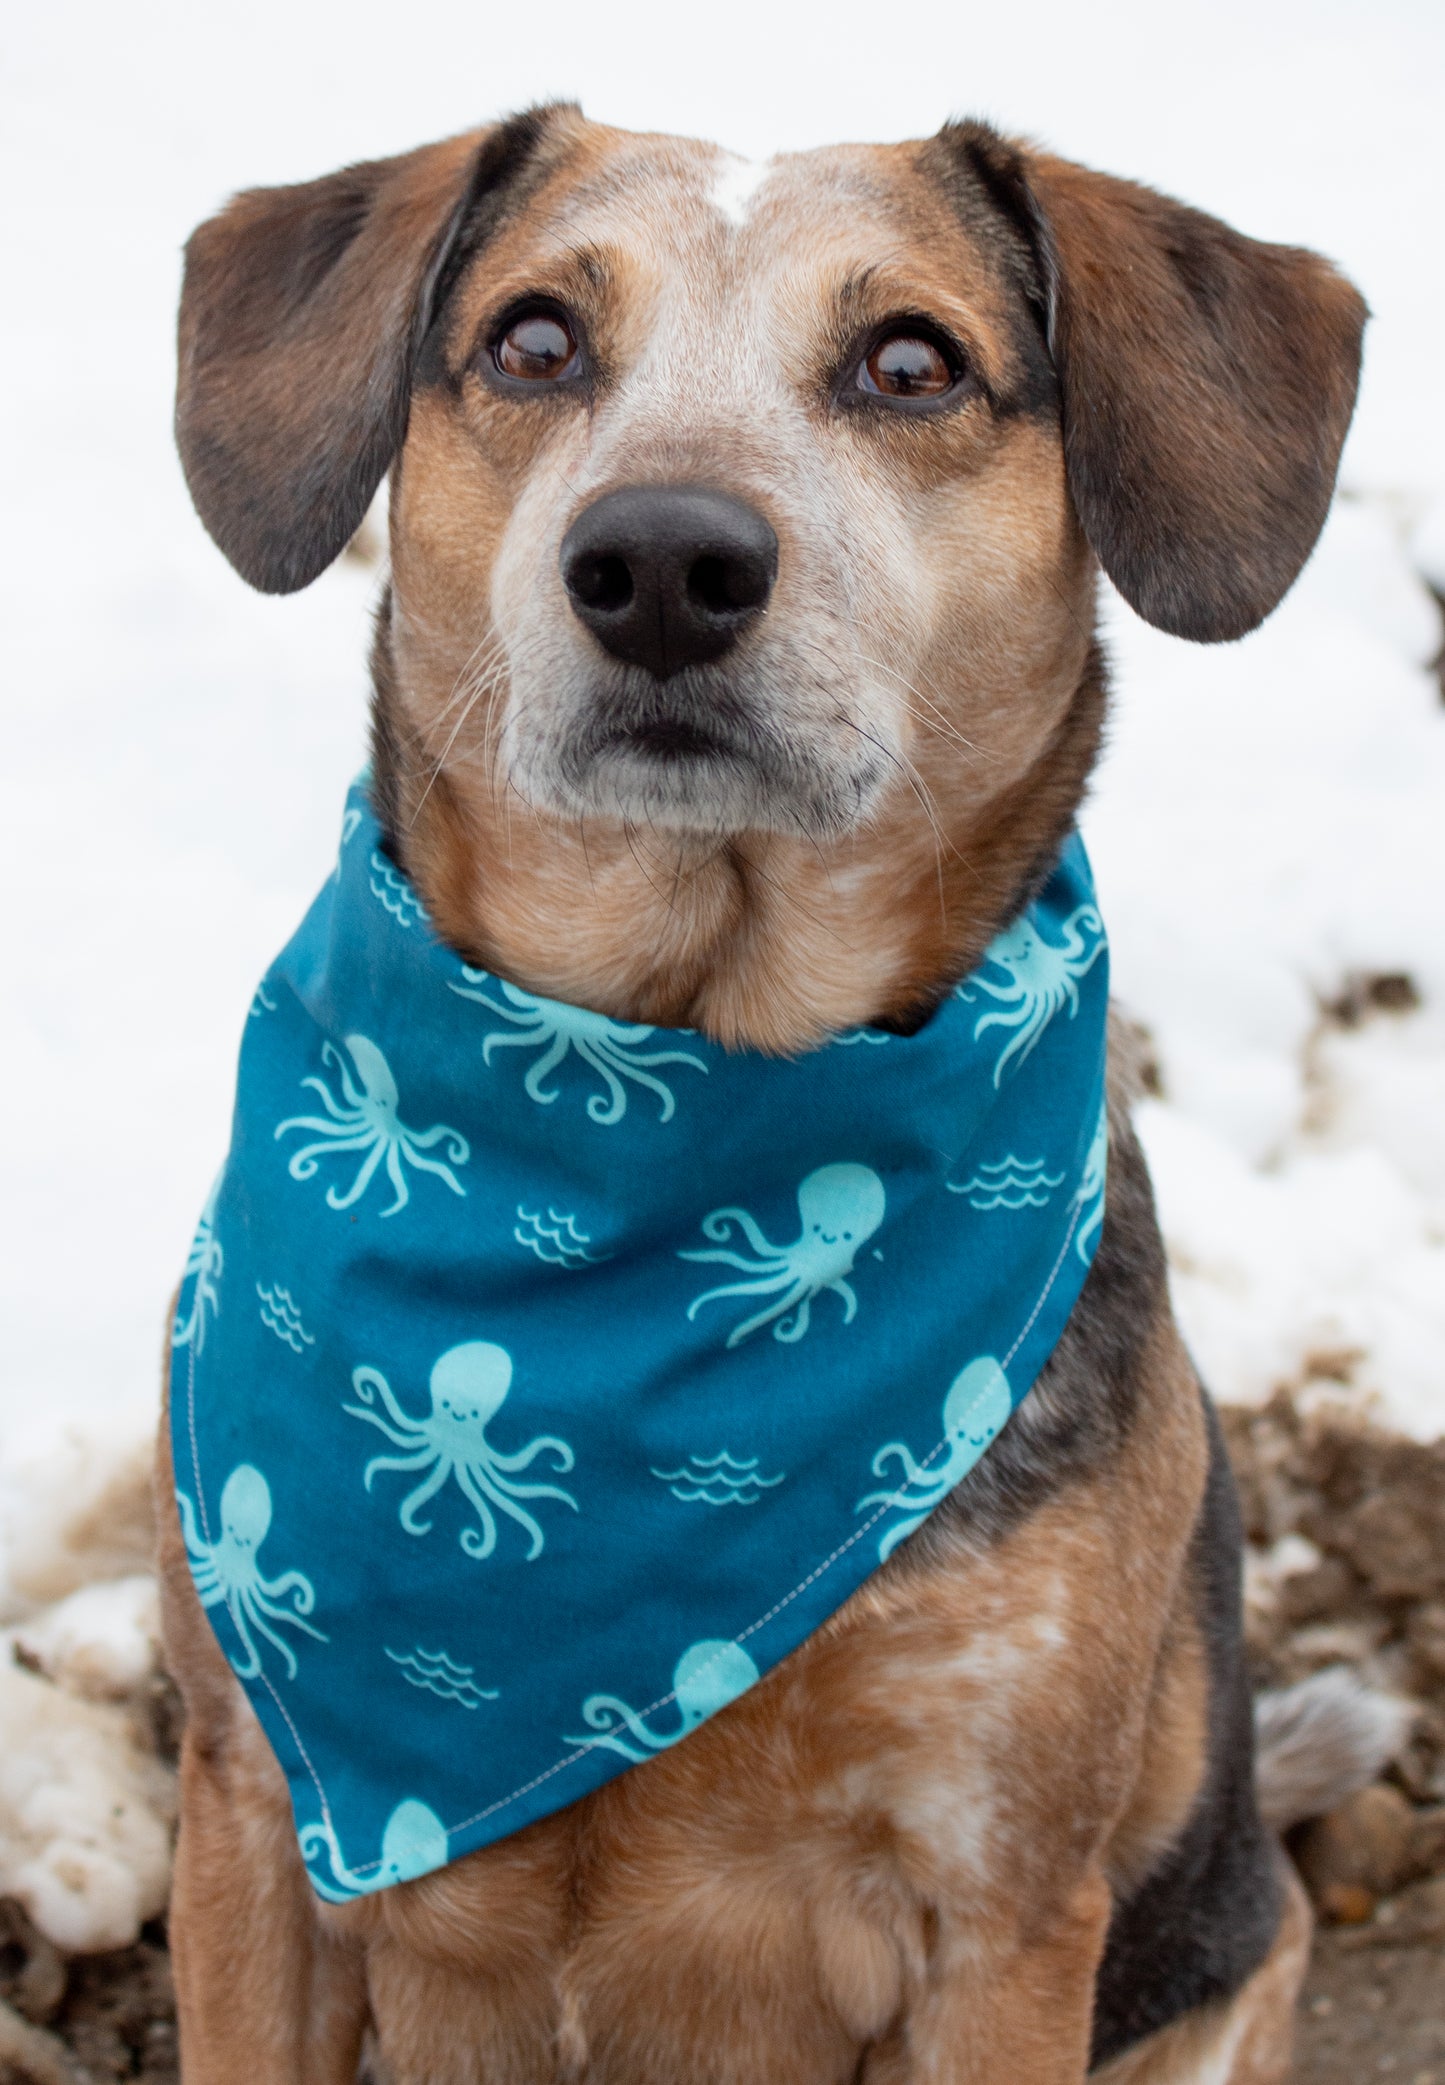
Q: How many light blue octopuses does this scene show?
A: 11